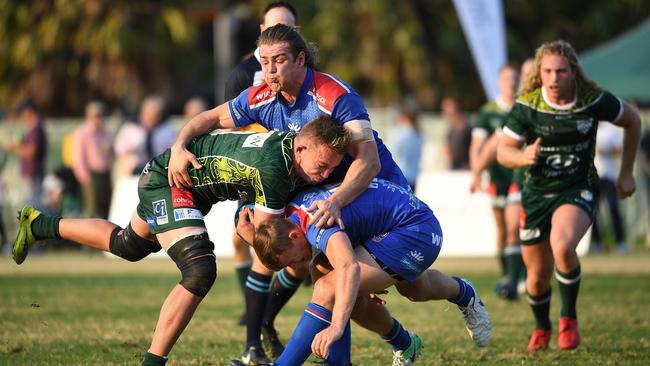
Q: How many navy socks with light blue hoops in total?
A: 2